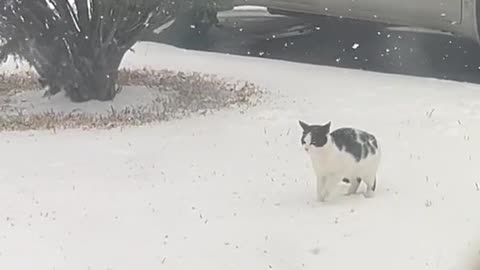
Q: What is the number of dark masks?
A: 1